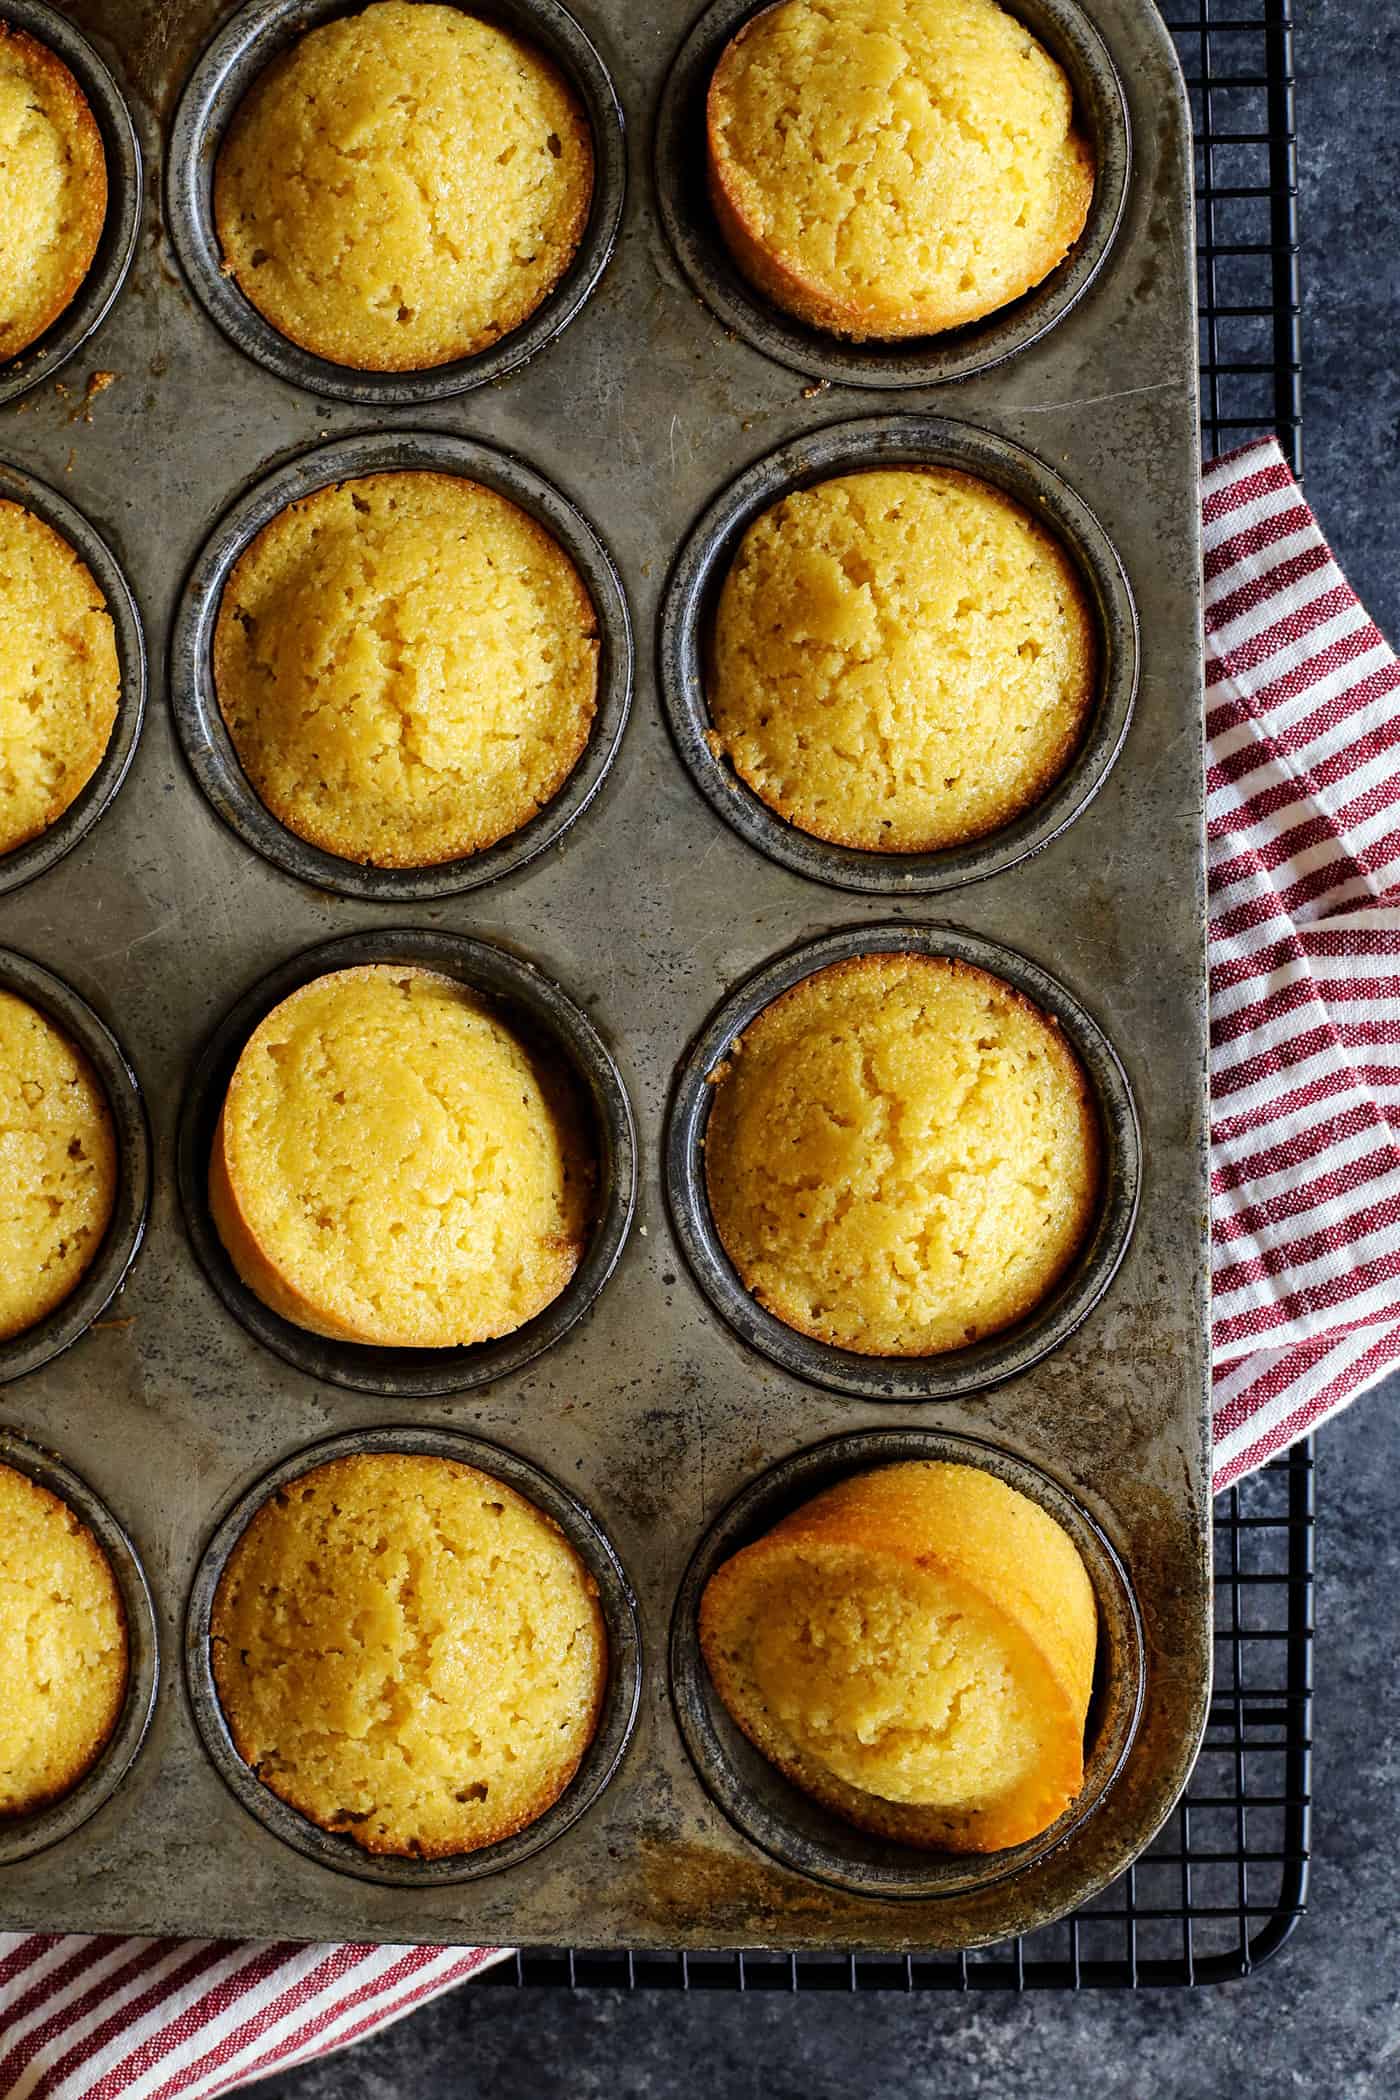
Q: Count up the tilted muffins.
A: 3